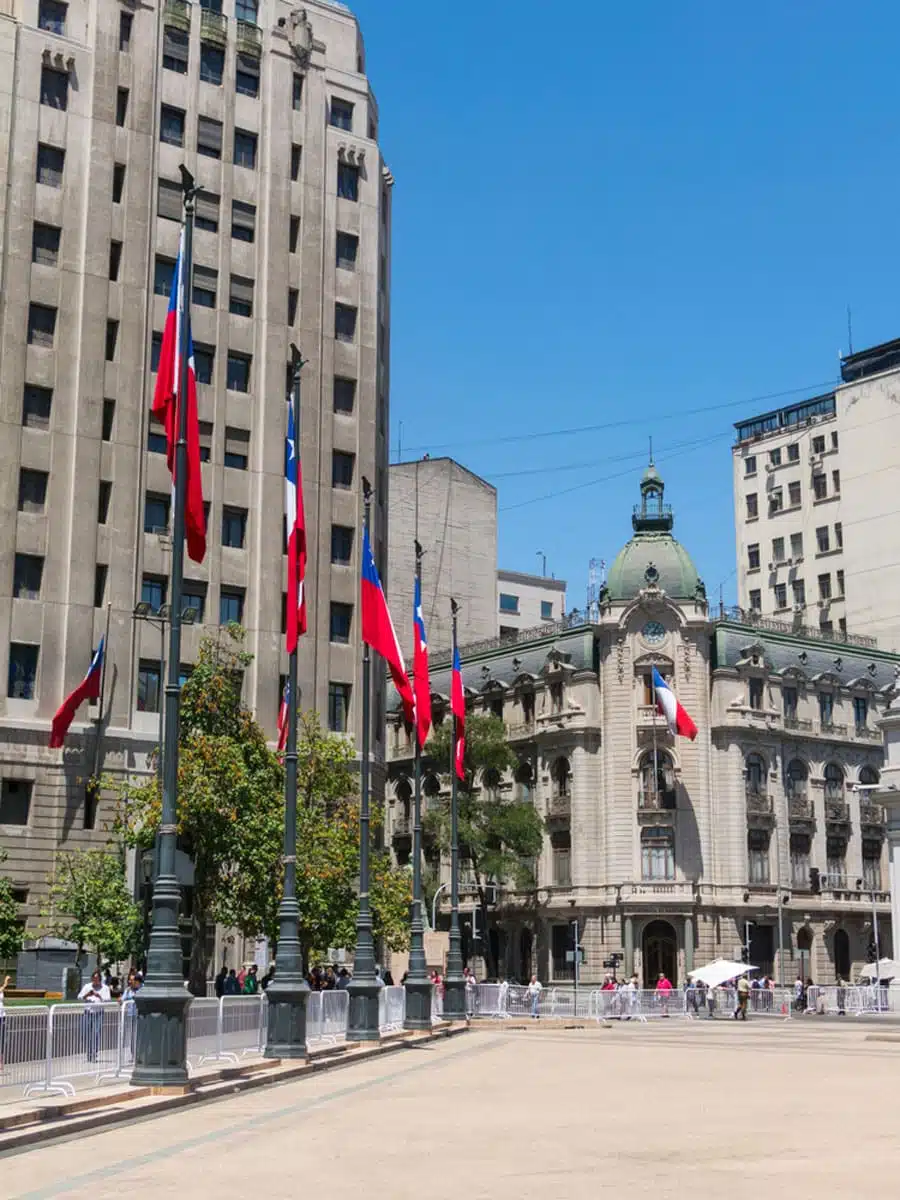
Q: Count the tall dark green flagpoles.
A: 5